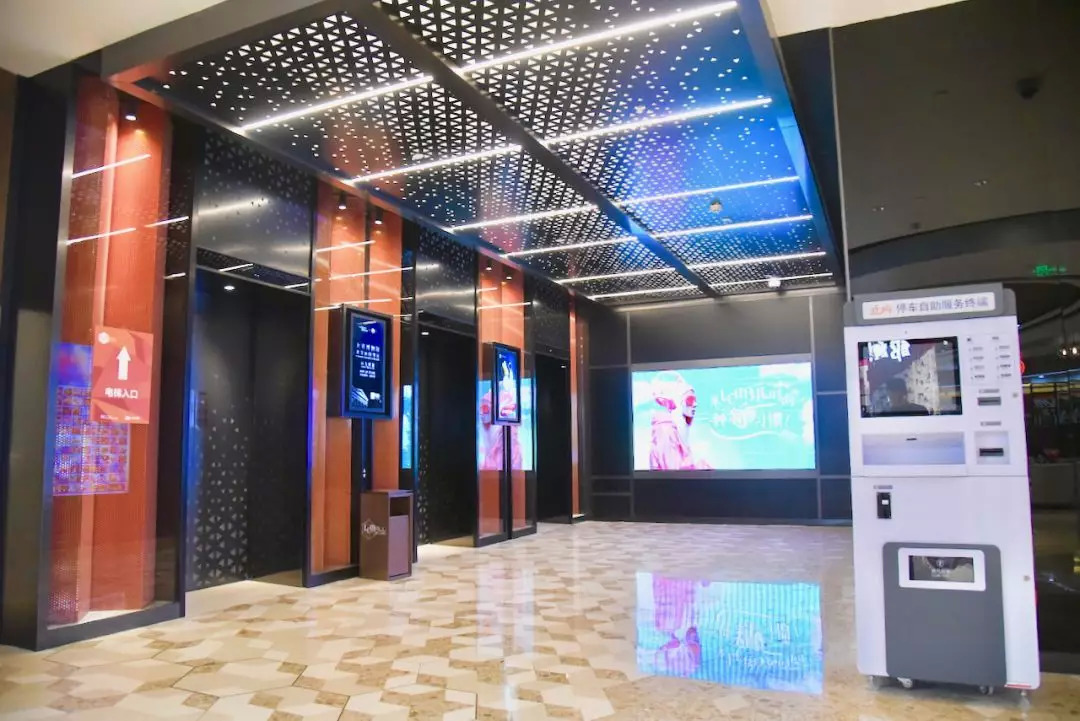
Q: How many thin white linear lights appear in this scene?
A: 12